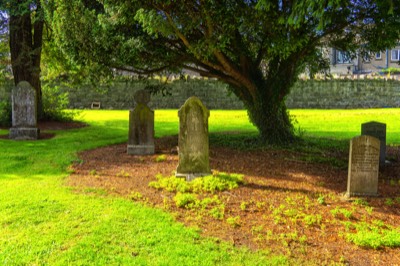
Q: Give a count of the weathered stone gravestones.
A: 5